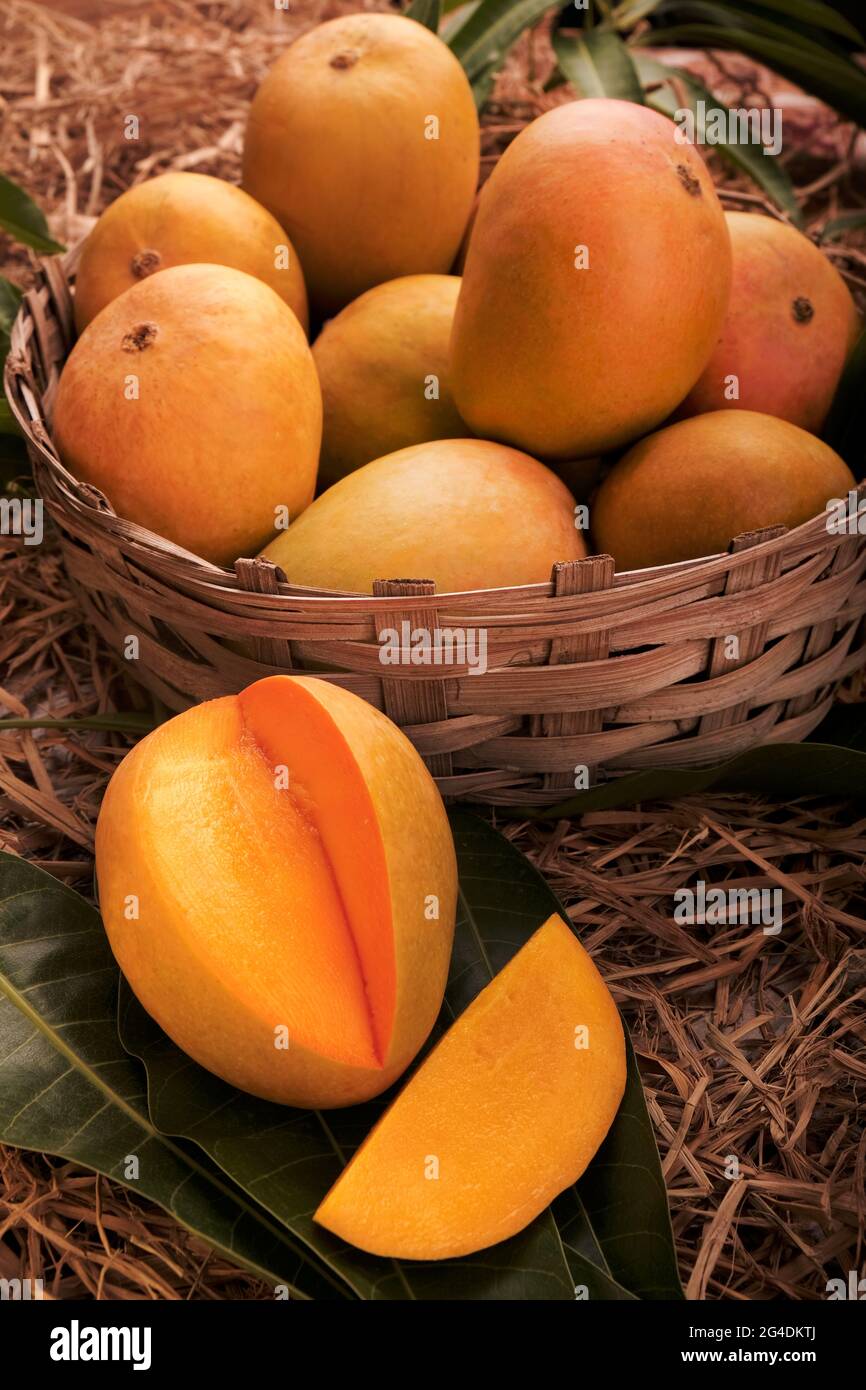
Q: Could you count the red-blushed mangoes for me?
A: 2